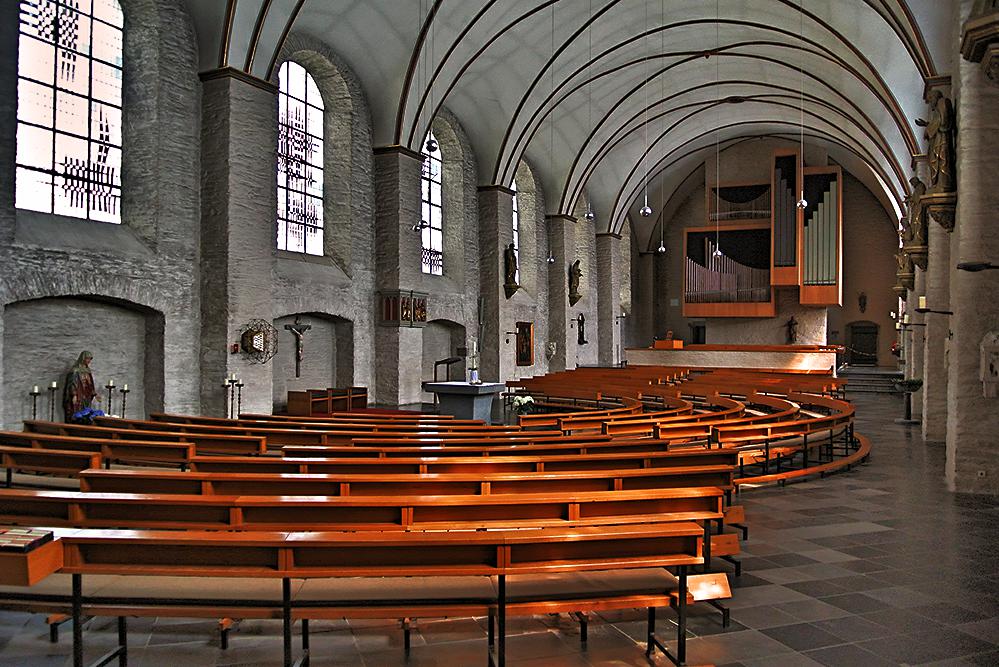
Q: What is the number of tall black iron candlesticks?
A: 7